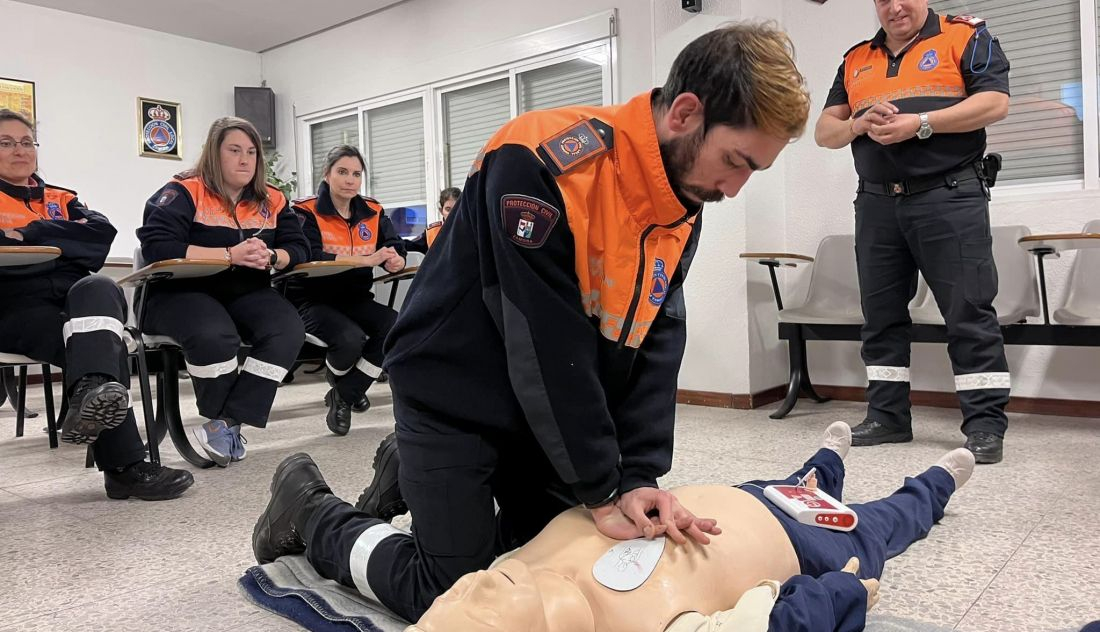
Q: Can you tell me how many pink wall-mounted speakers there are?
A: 0